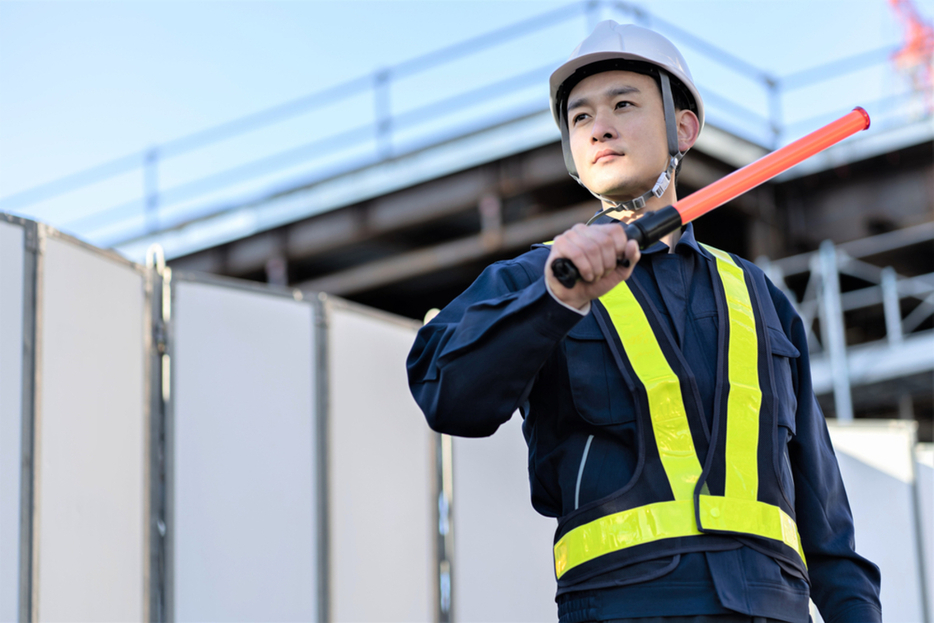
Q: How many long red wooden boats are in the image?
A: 0